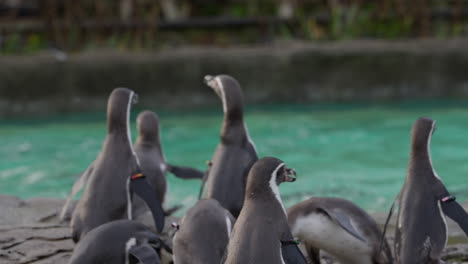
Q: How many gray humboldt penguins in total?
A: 8